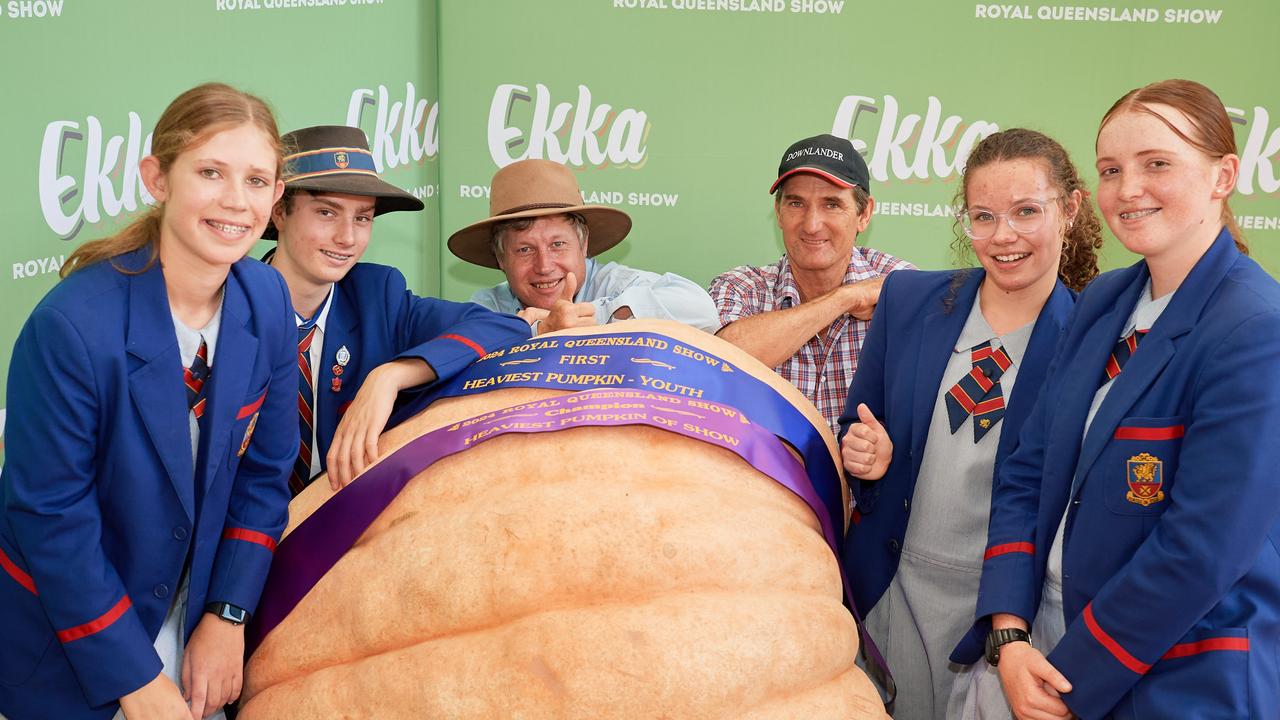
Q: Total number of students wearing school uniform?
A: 4